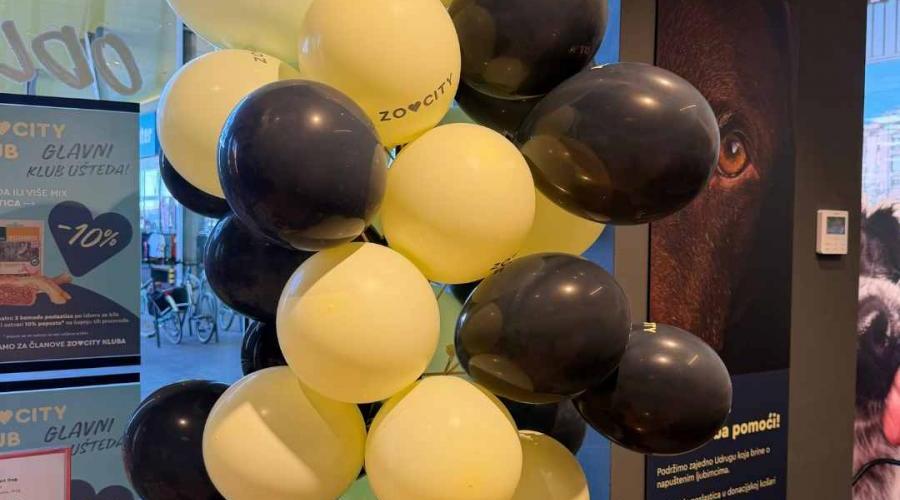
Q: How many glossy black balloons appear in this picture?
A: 11